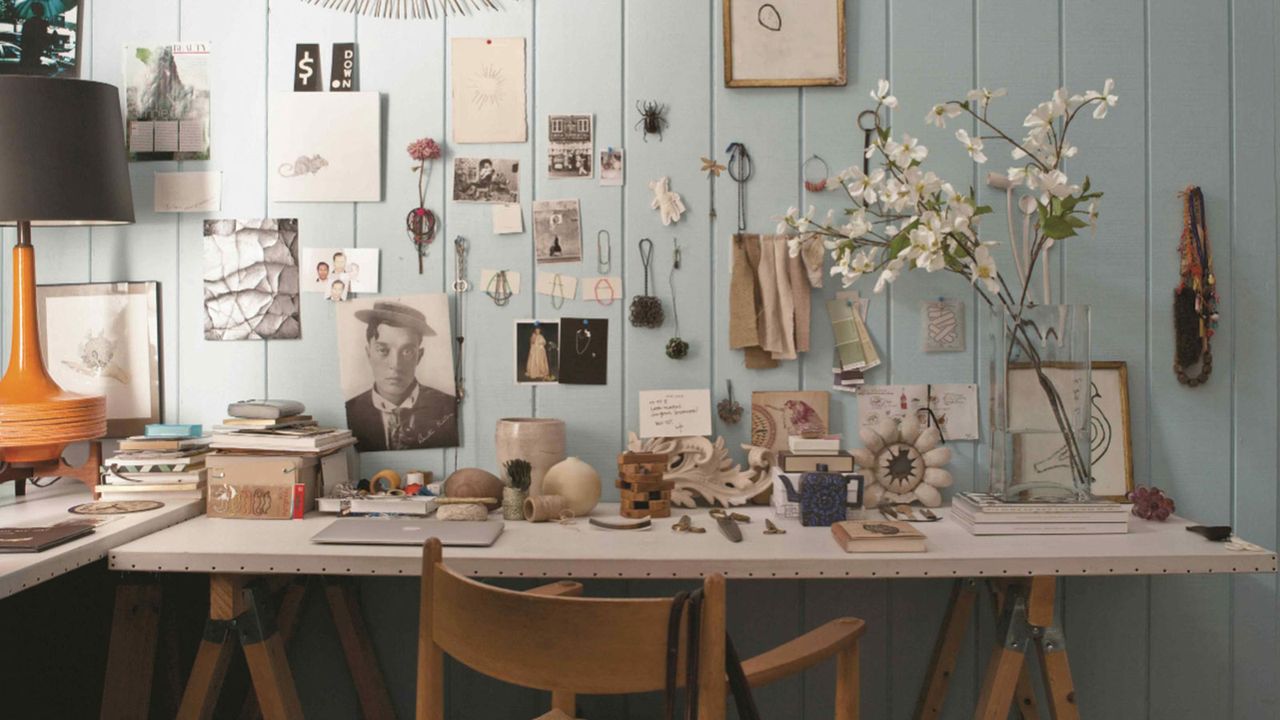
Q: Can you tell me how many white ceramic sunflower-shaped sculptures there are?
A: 1